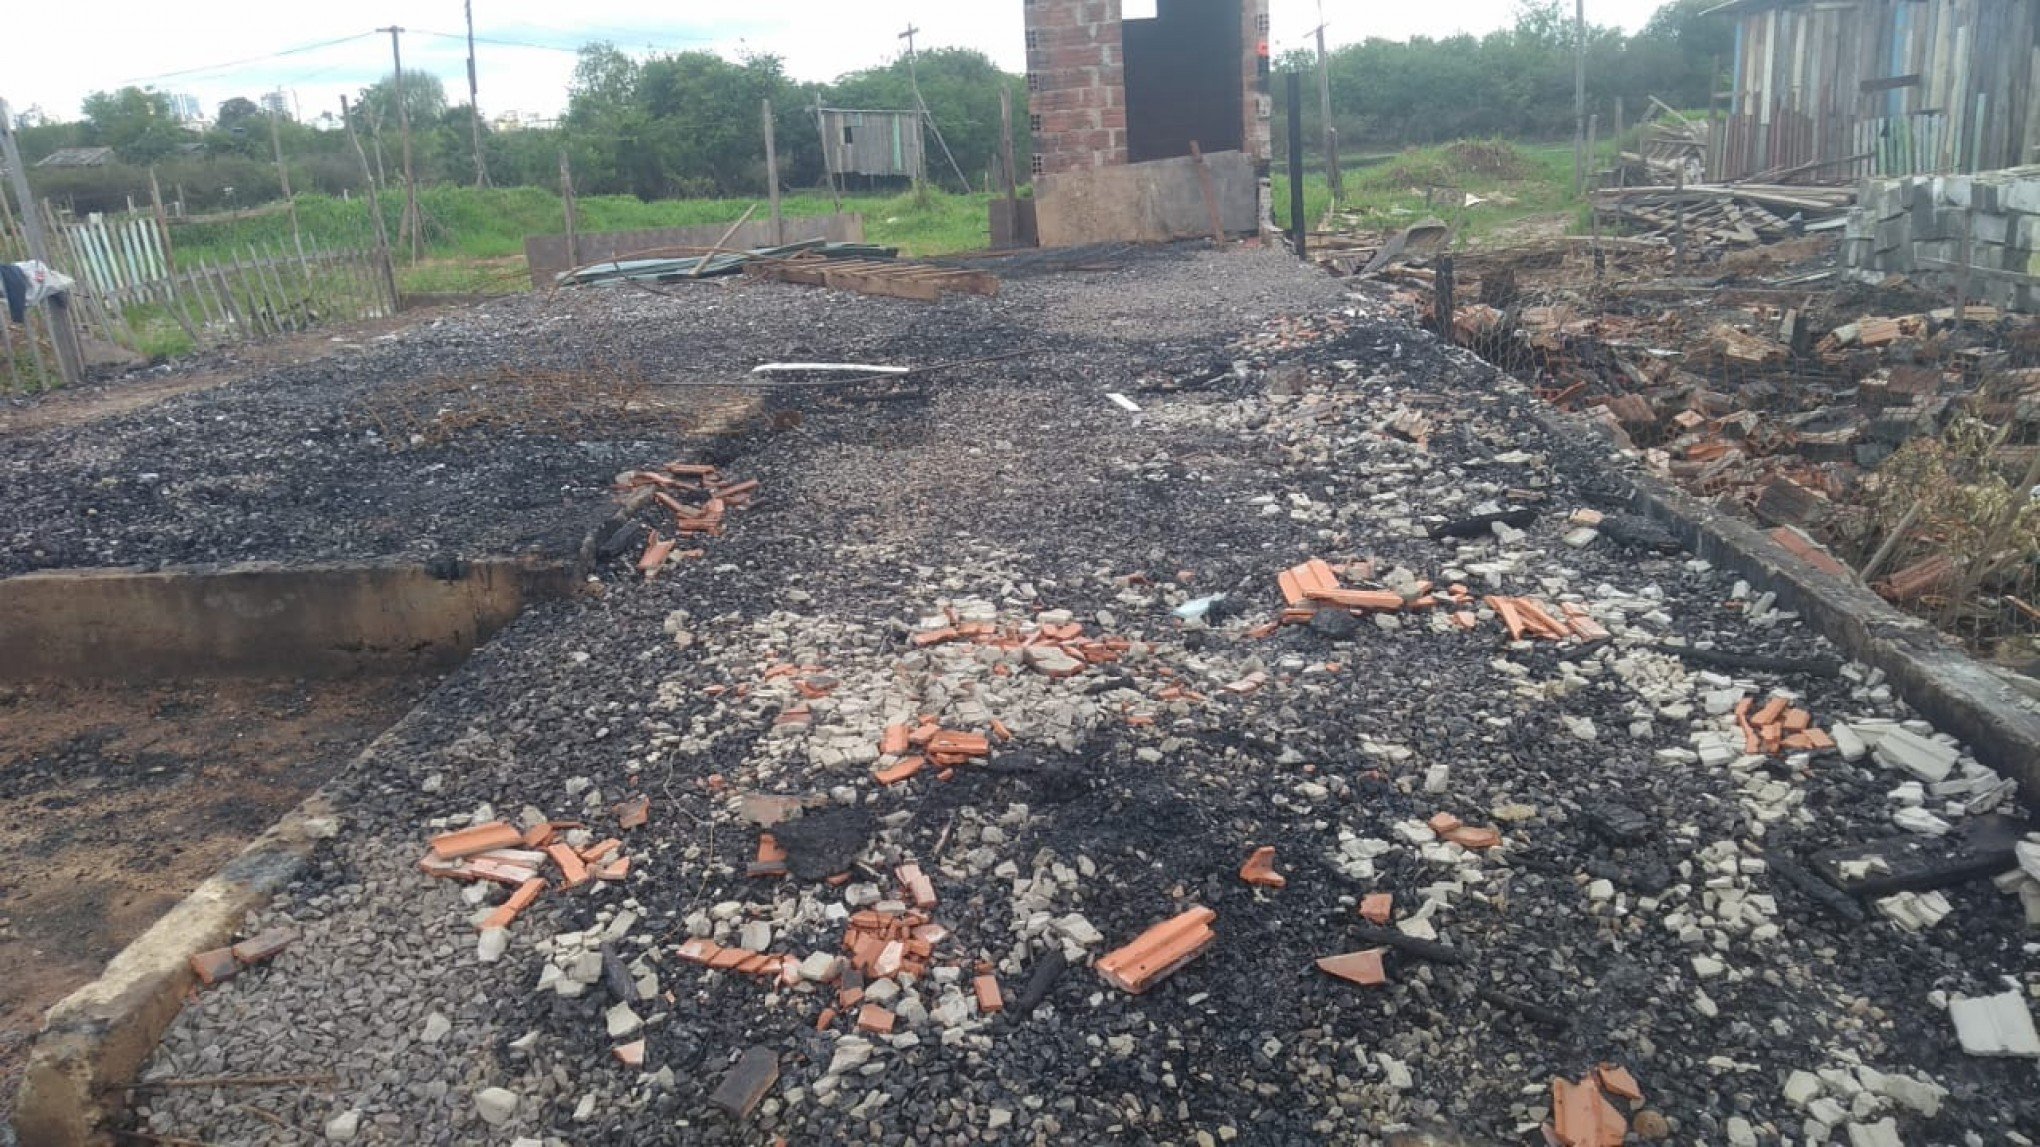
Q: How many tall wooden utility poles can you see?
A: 5